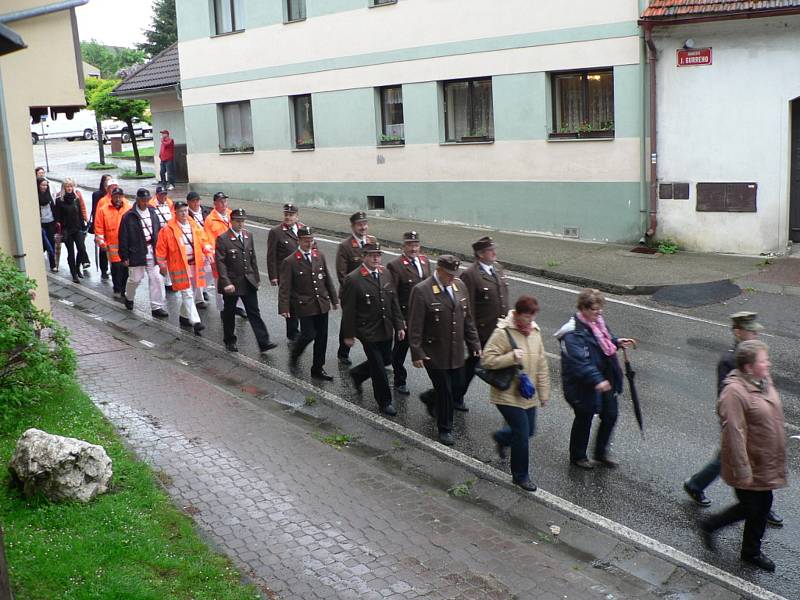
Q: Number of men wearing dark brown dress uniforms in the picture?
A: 8